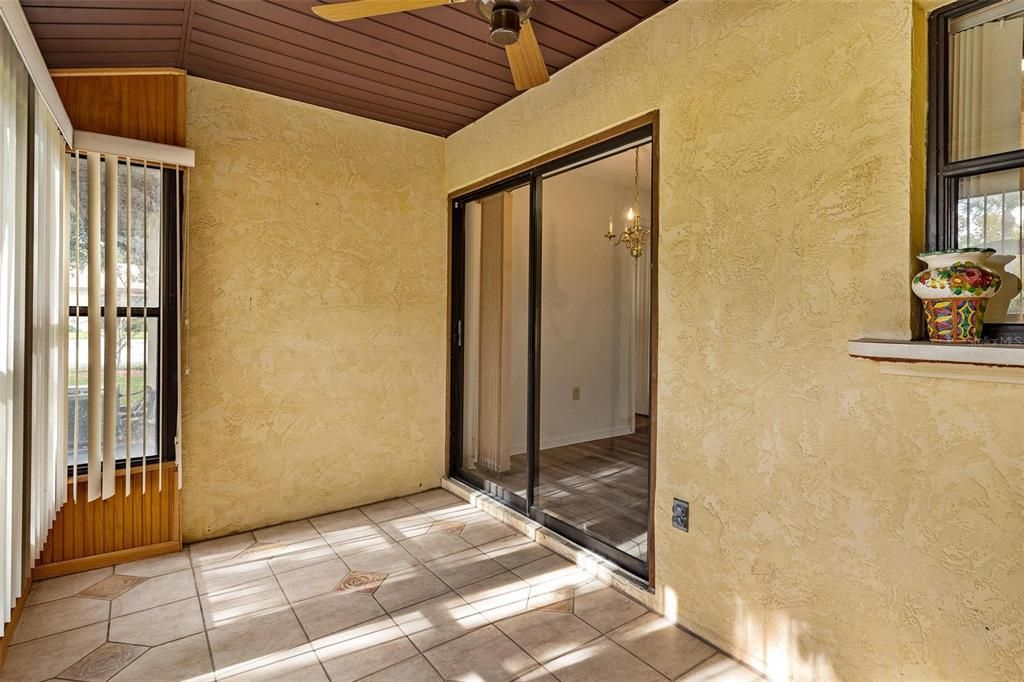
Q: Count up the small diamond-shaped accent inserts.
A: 6